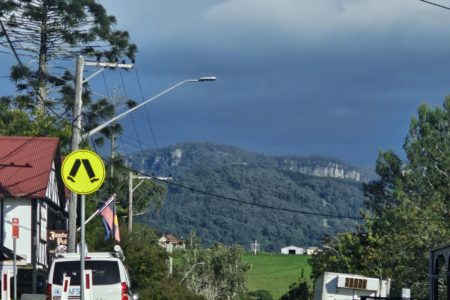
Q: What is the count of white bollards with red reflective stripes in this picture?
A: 3